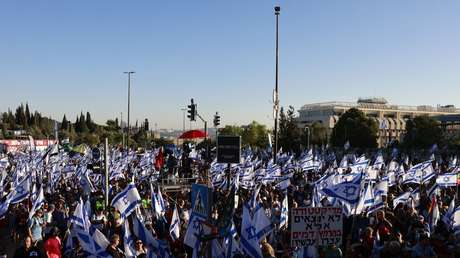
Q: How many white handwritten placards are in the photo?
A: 1